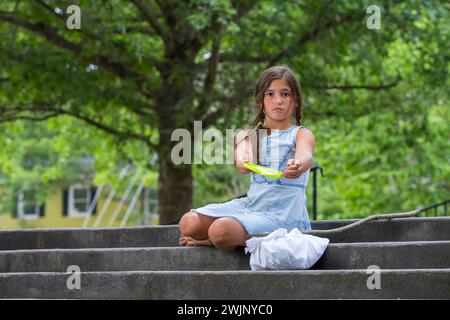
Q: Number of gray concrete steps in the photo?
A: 3